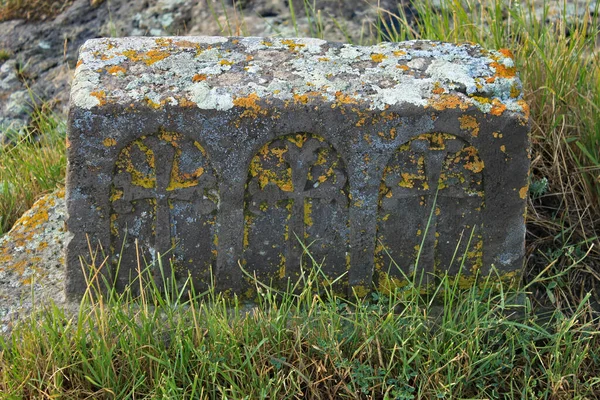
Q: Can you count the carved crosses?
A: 3